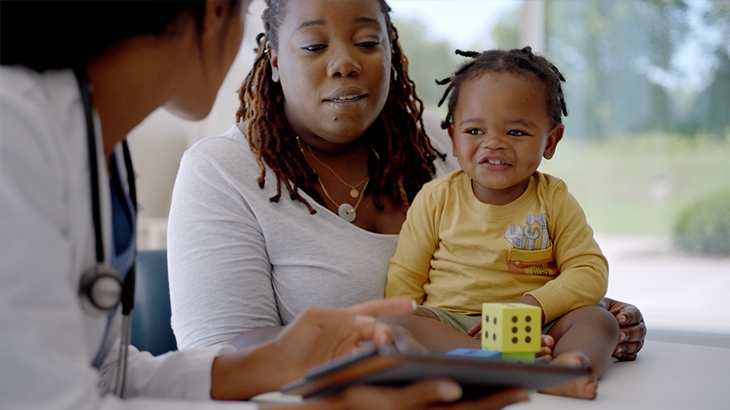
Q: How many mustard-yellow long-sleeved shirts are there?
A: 1